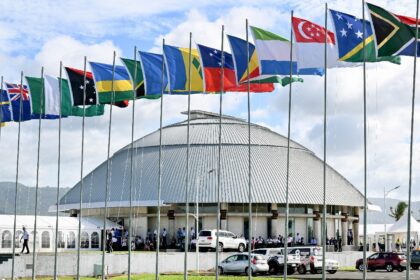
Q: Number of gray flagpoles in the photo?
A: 15